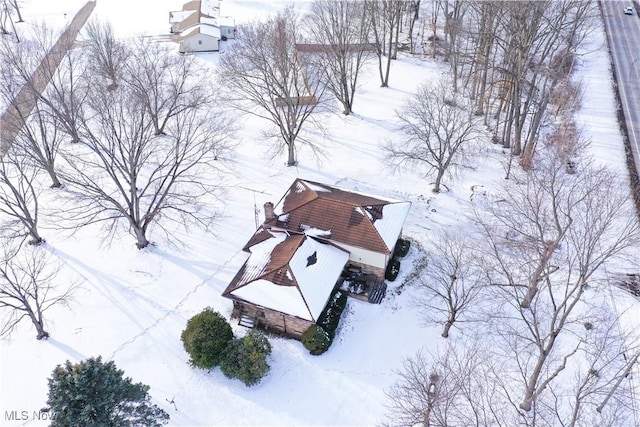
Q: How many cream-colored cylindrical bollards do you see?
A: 0